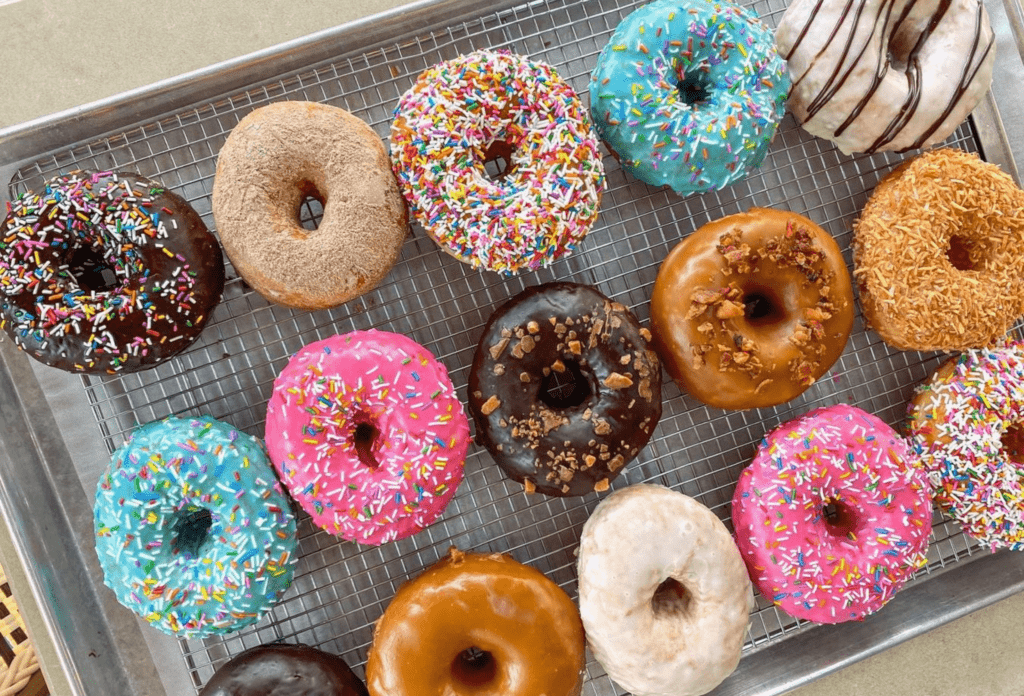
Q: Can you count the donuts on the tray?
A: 15